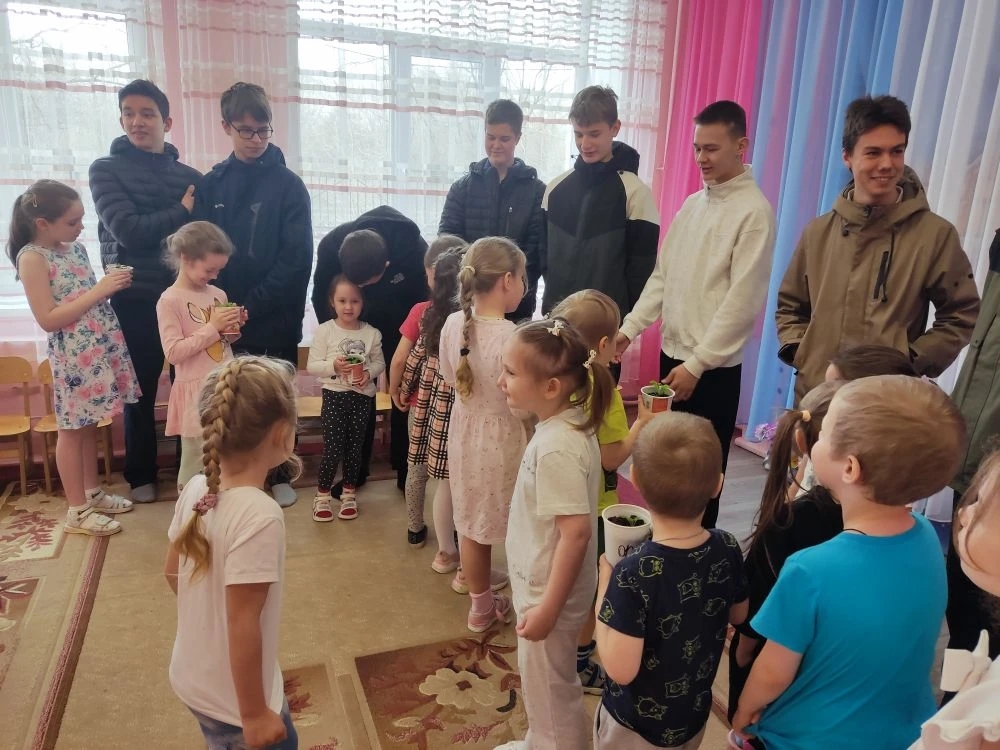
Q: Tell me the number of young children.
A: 14